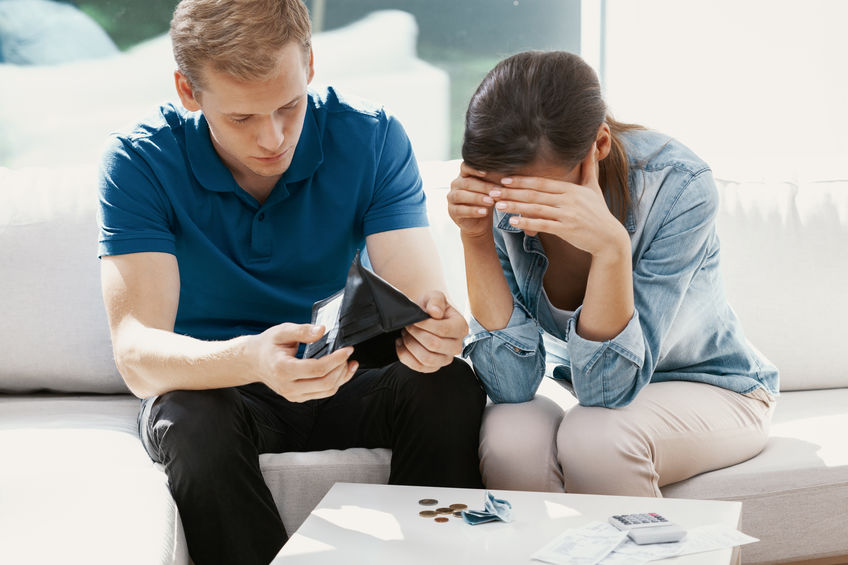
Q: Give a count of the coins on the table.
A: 6